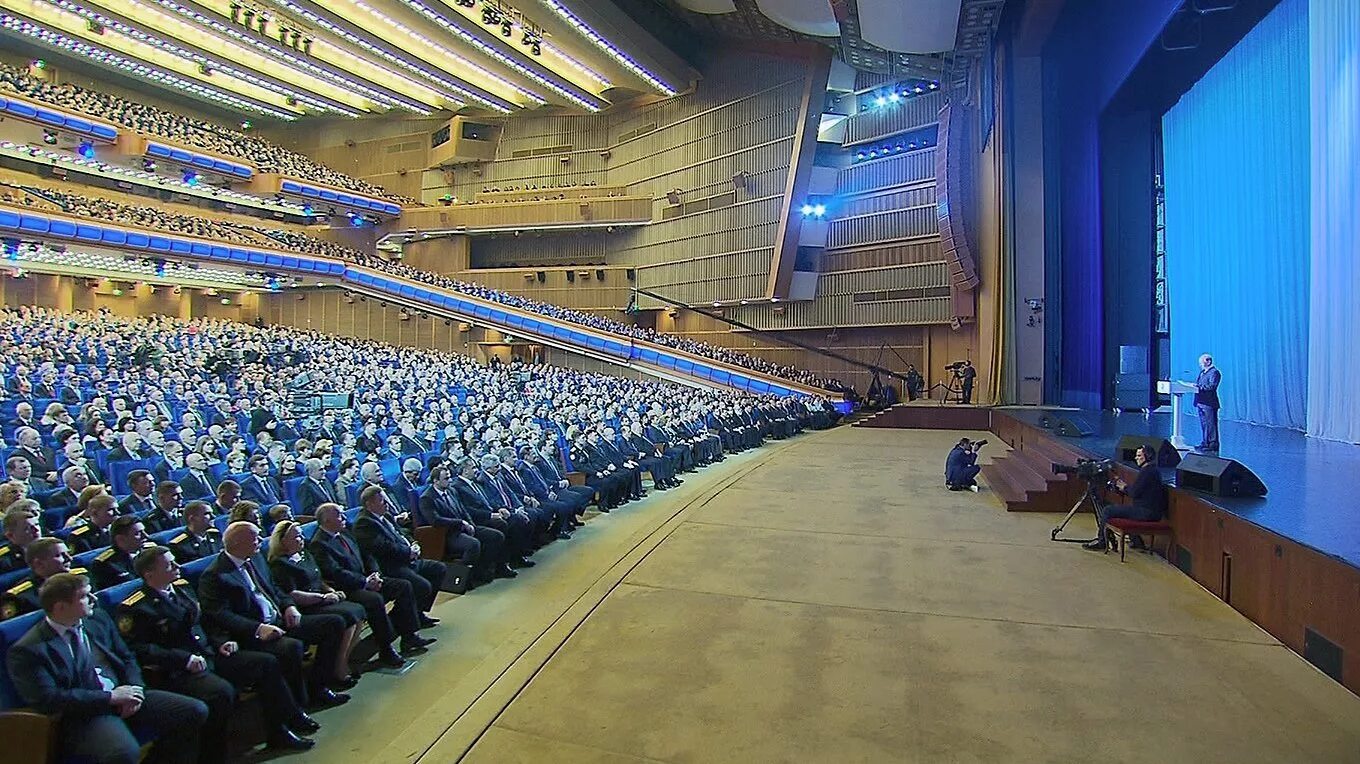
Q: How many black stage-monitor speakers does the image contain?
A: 4